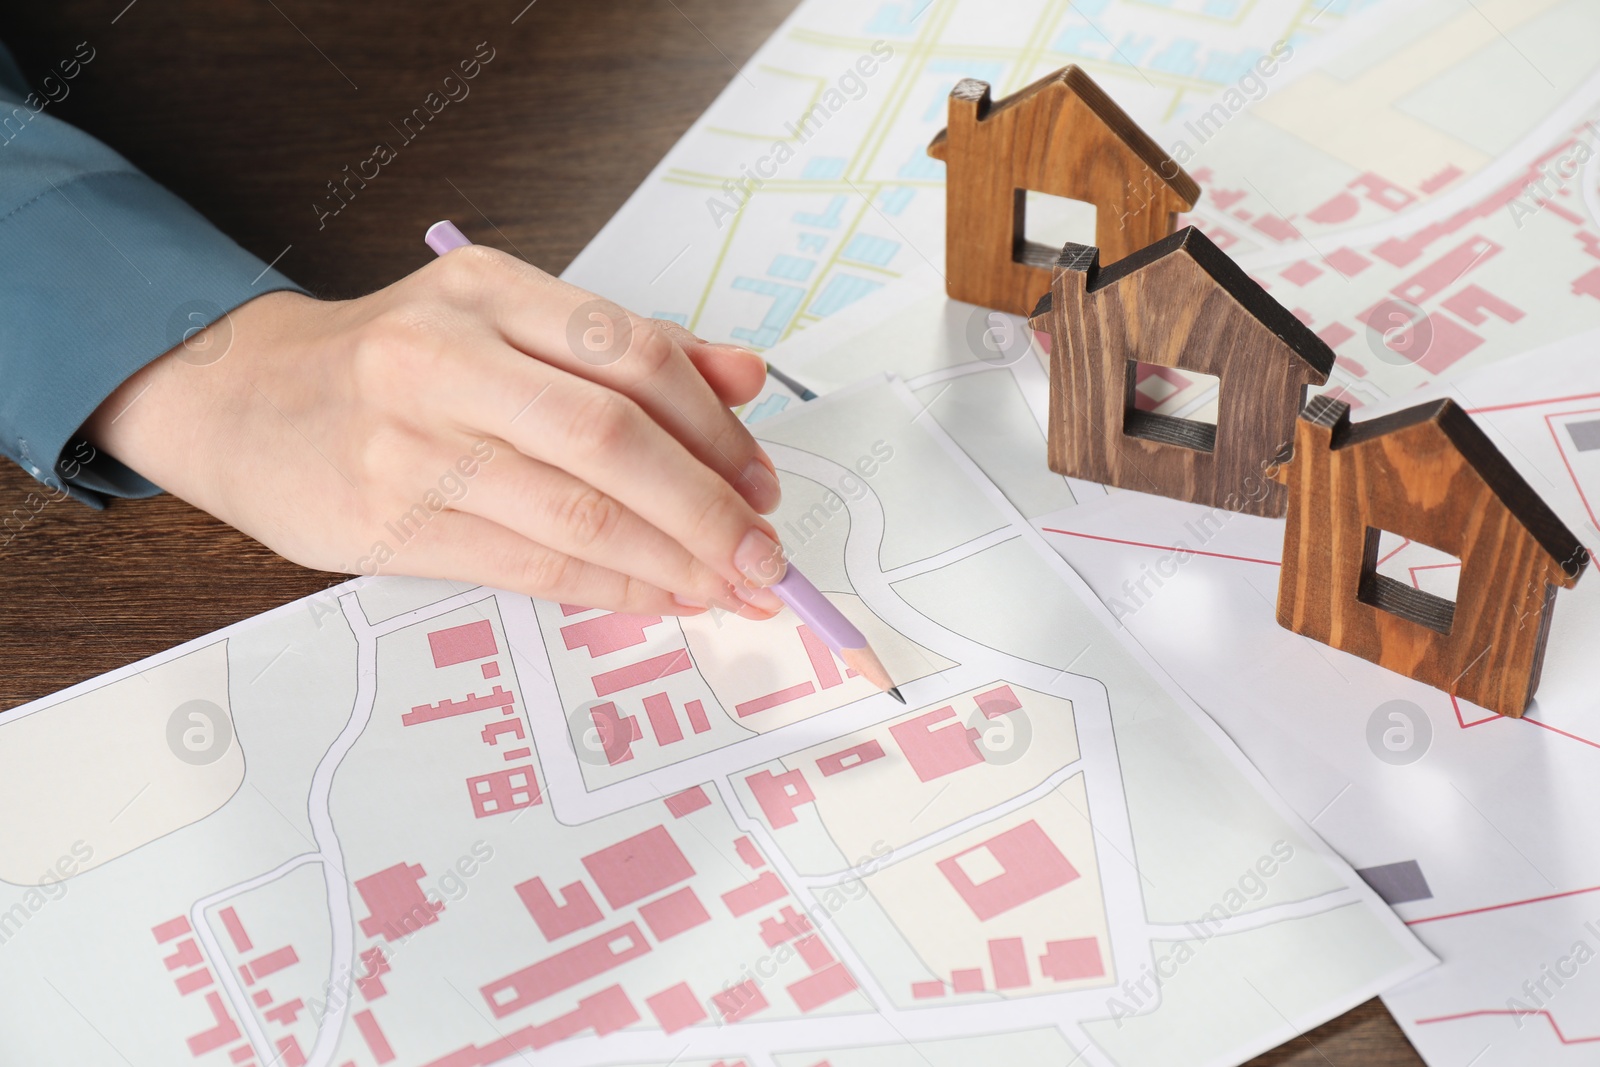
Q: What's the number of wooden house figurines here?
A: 3